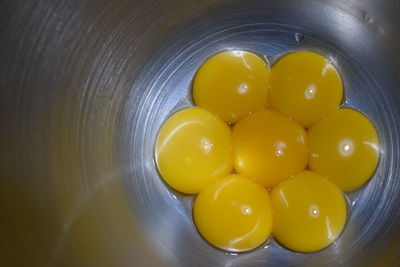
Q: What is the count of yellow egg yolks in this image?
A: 7